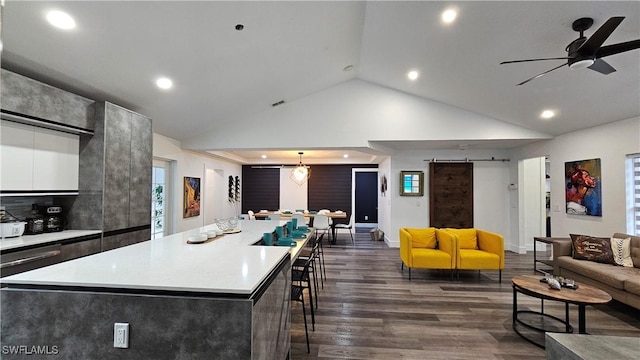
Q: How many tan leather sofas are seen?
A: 1